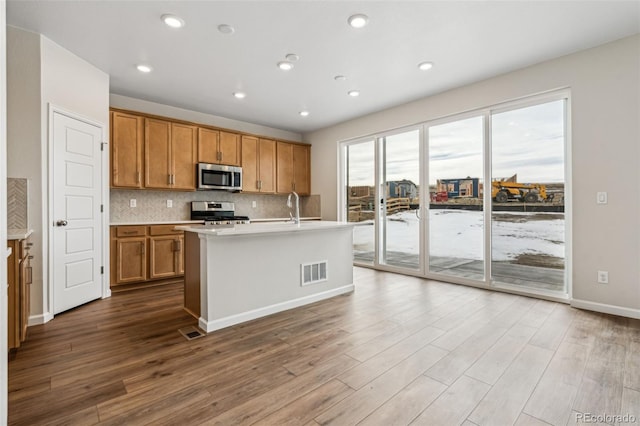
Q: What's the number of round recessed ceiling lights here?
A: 8